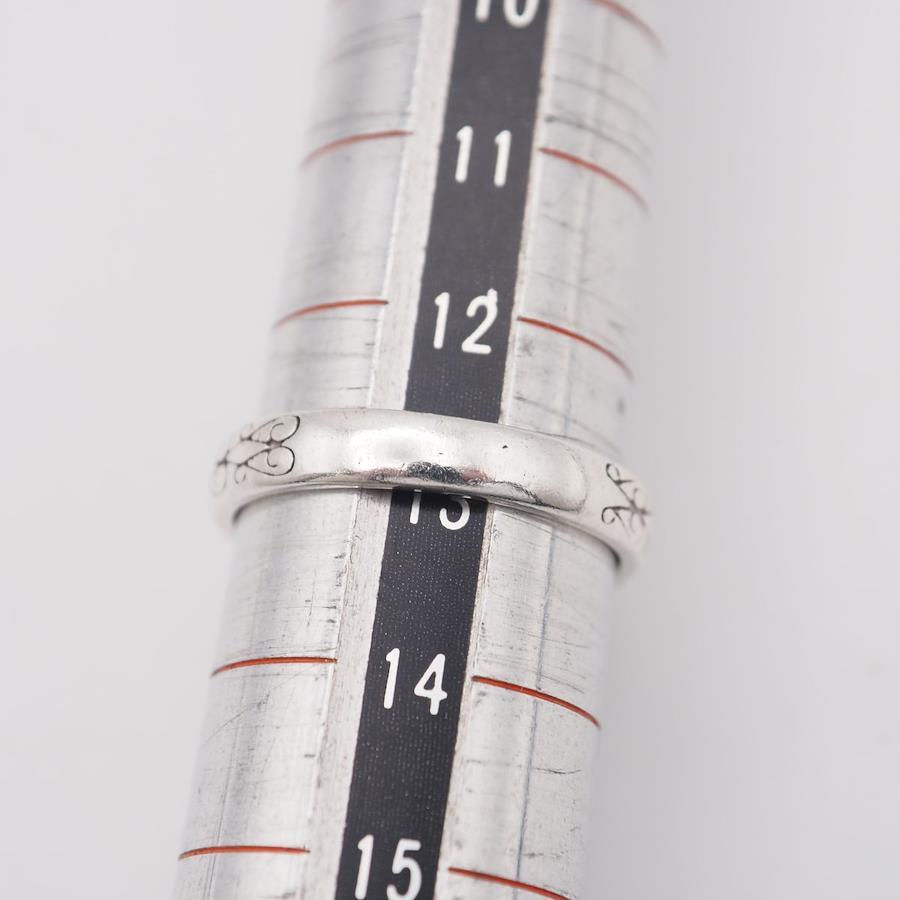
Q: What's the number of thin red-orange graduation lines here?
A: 9